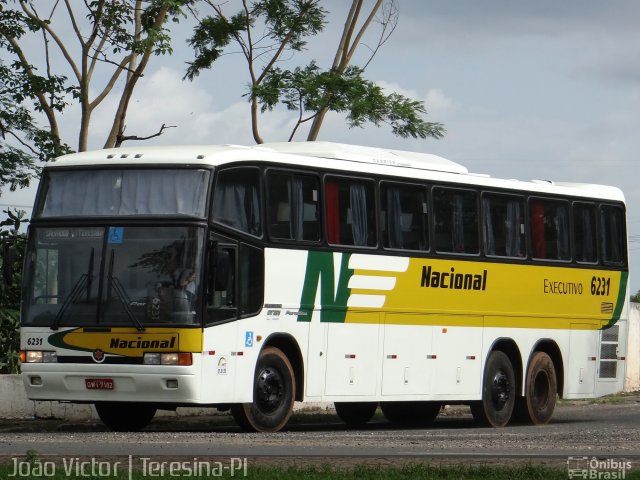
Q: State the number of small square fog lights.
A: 2